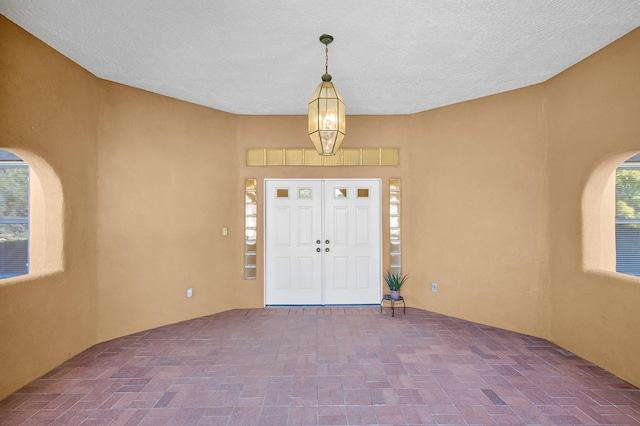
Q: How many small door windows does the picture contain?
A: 4